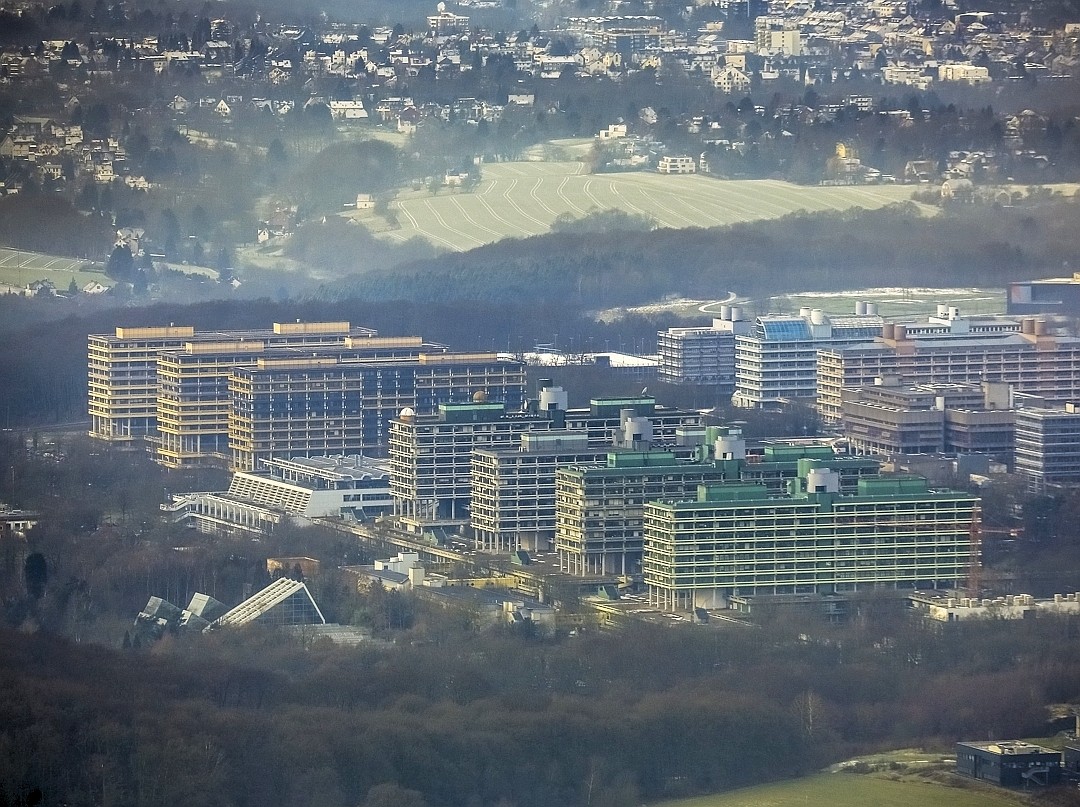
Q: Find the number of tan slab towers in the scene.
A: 3